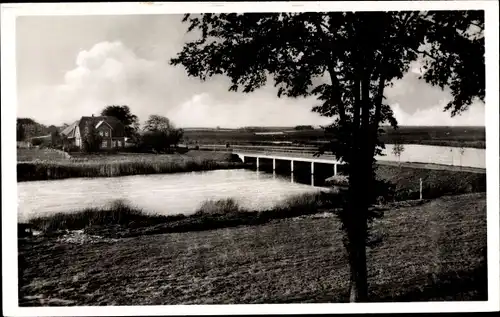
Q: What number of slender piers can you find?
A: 5